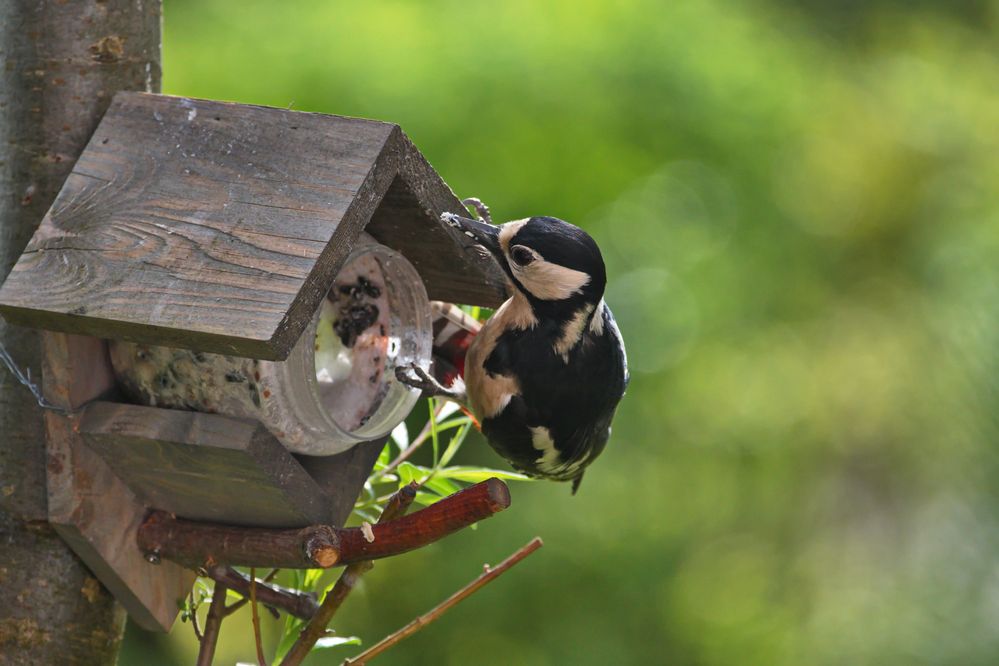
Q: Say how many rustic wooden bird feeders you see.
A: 1